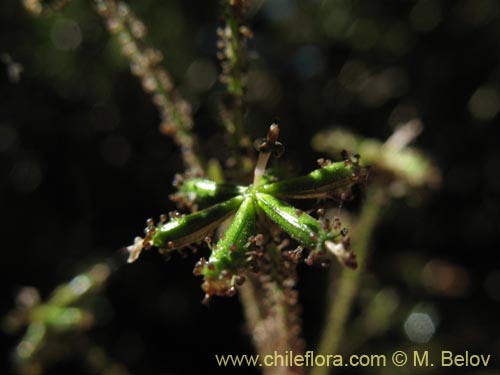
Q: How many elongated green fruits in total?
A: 5